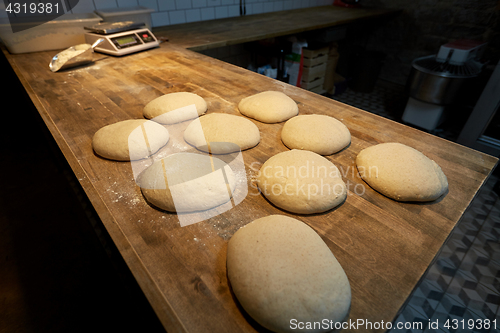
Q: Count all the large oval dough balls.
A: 9